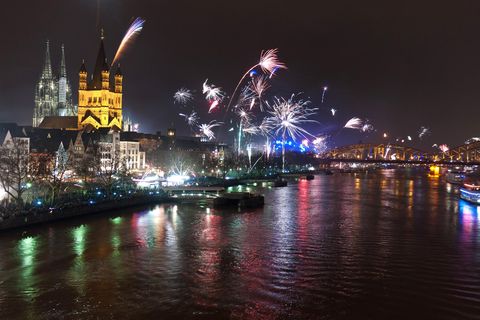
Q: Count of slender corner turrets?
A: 3